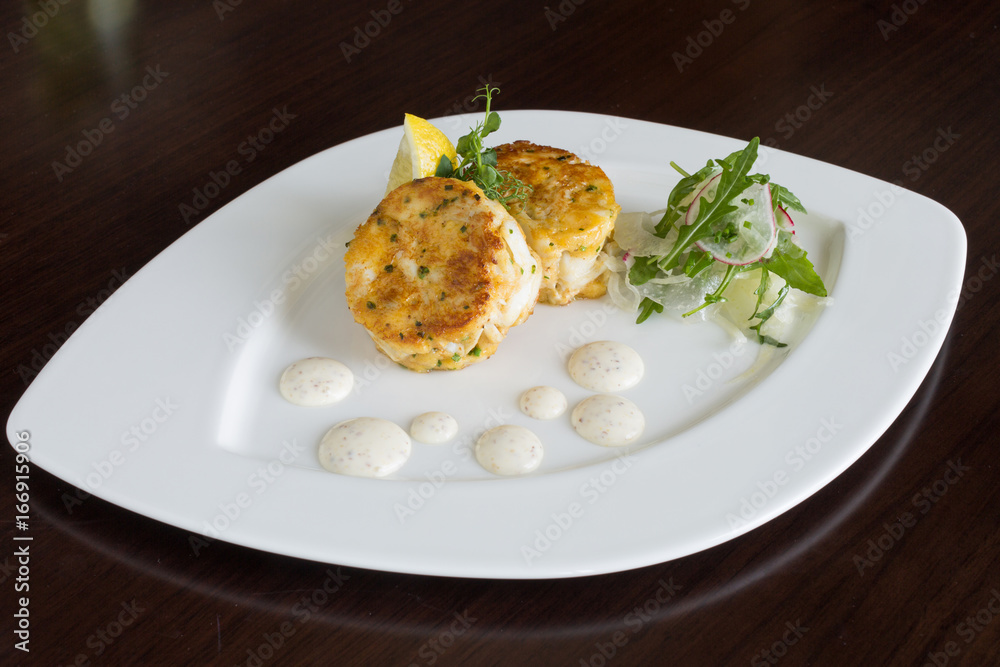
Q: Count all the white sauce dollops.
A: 7